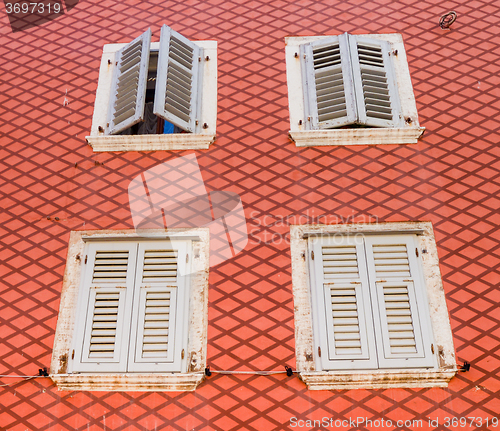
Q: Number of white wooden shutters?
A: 8